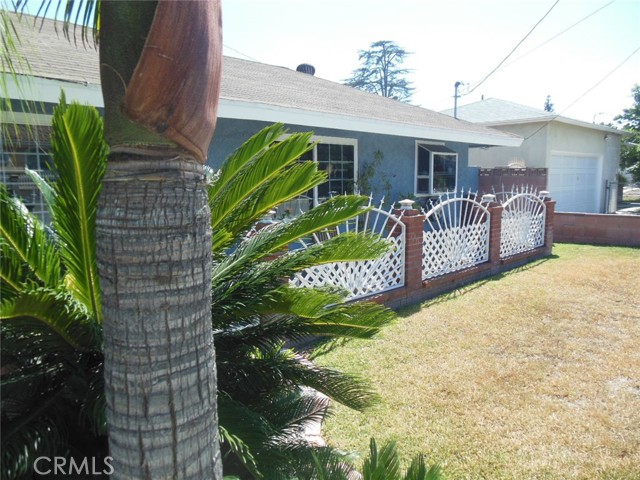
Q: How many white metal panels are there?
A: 3